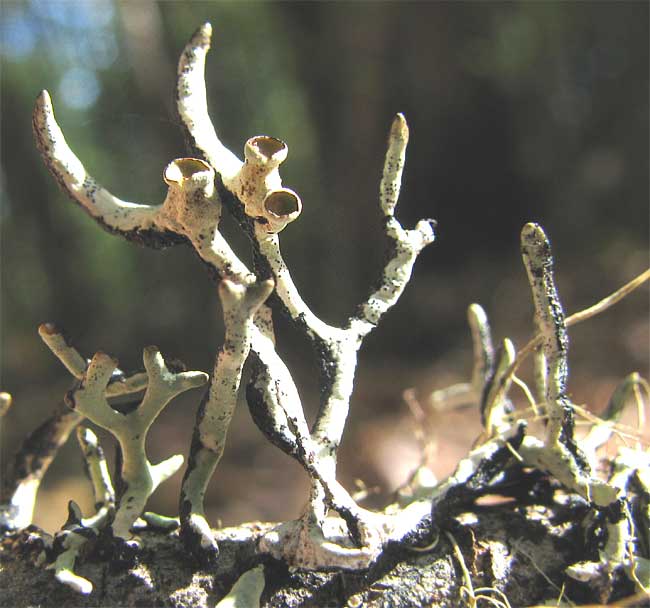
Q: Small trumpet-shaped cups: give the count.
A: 3